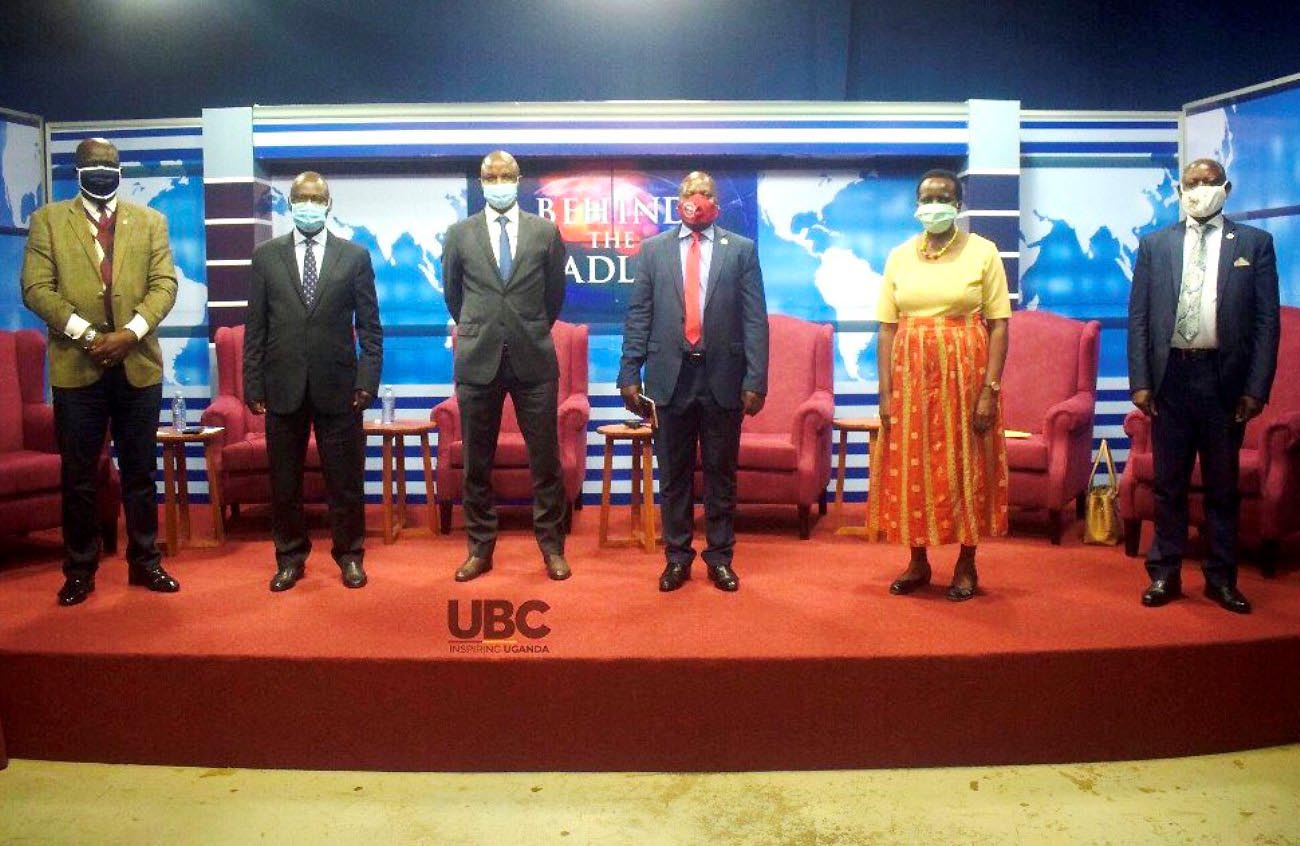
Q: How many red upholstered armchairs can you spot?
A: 6